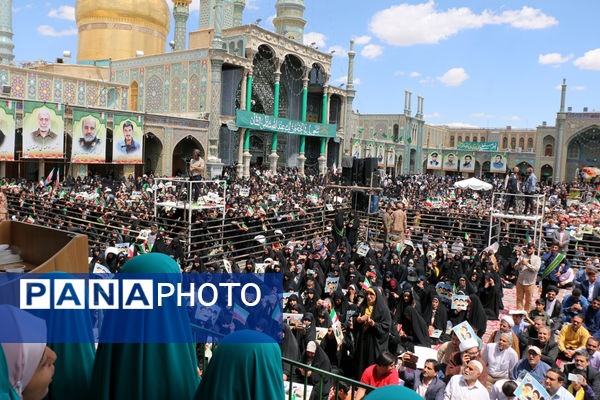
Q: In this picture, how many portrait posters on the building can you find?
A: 12